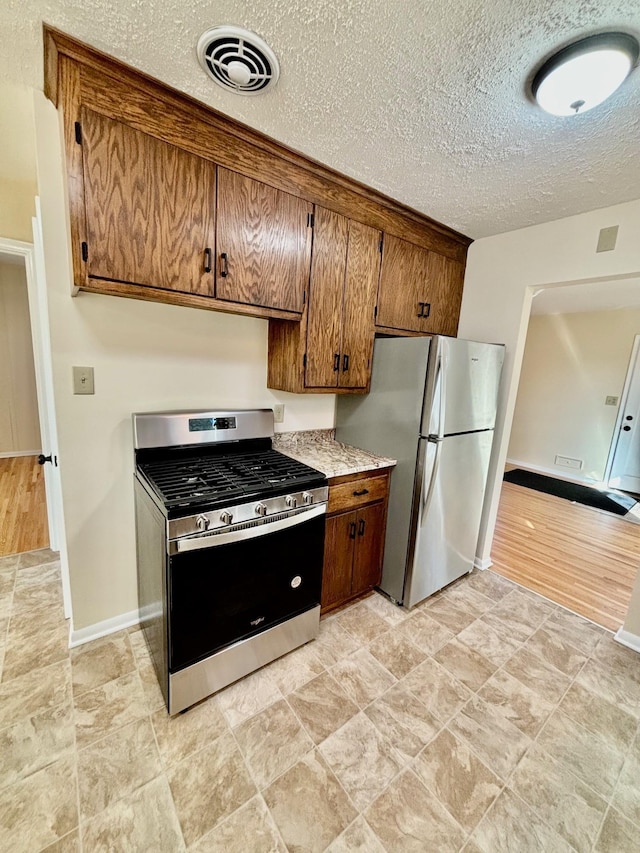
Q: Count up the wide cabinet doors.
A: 2